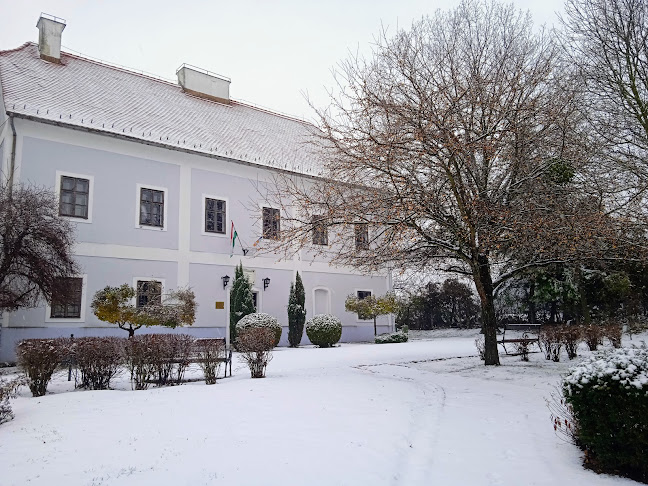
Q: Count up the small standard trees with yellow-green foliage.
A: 2